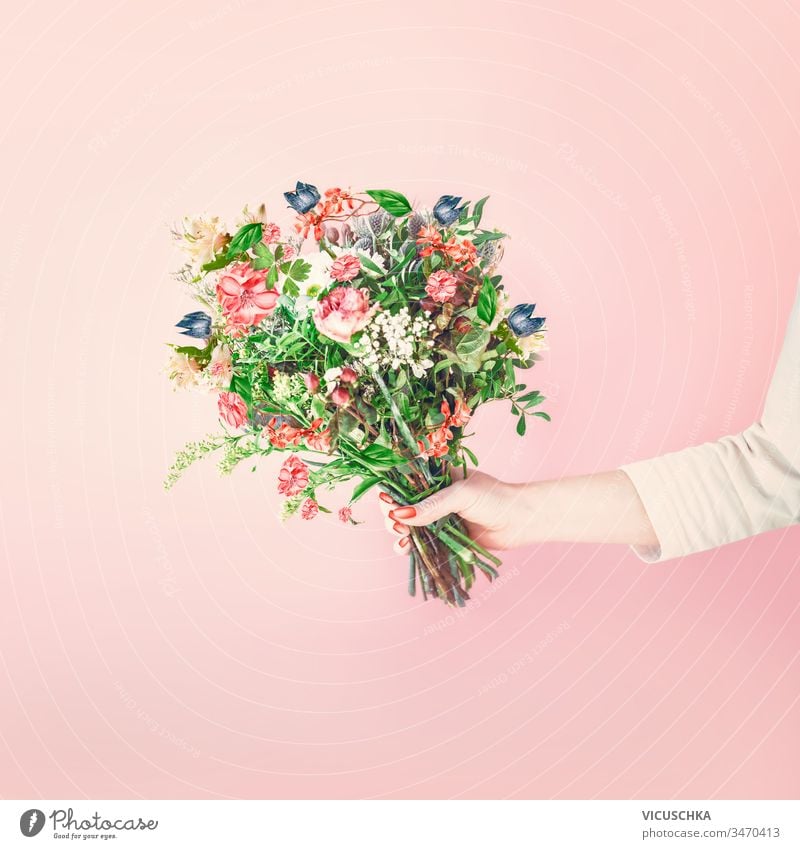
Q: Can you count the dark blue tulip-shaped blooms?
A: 4